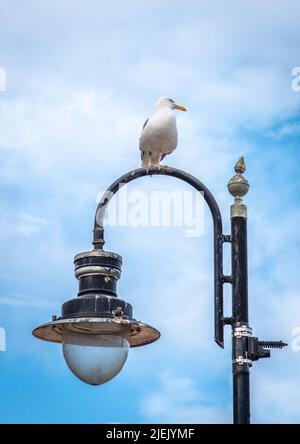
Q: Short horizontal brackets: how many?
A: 3